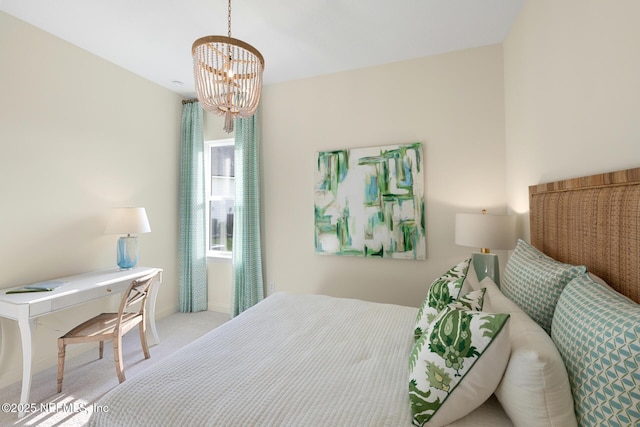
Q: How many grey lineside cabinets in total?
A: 0